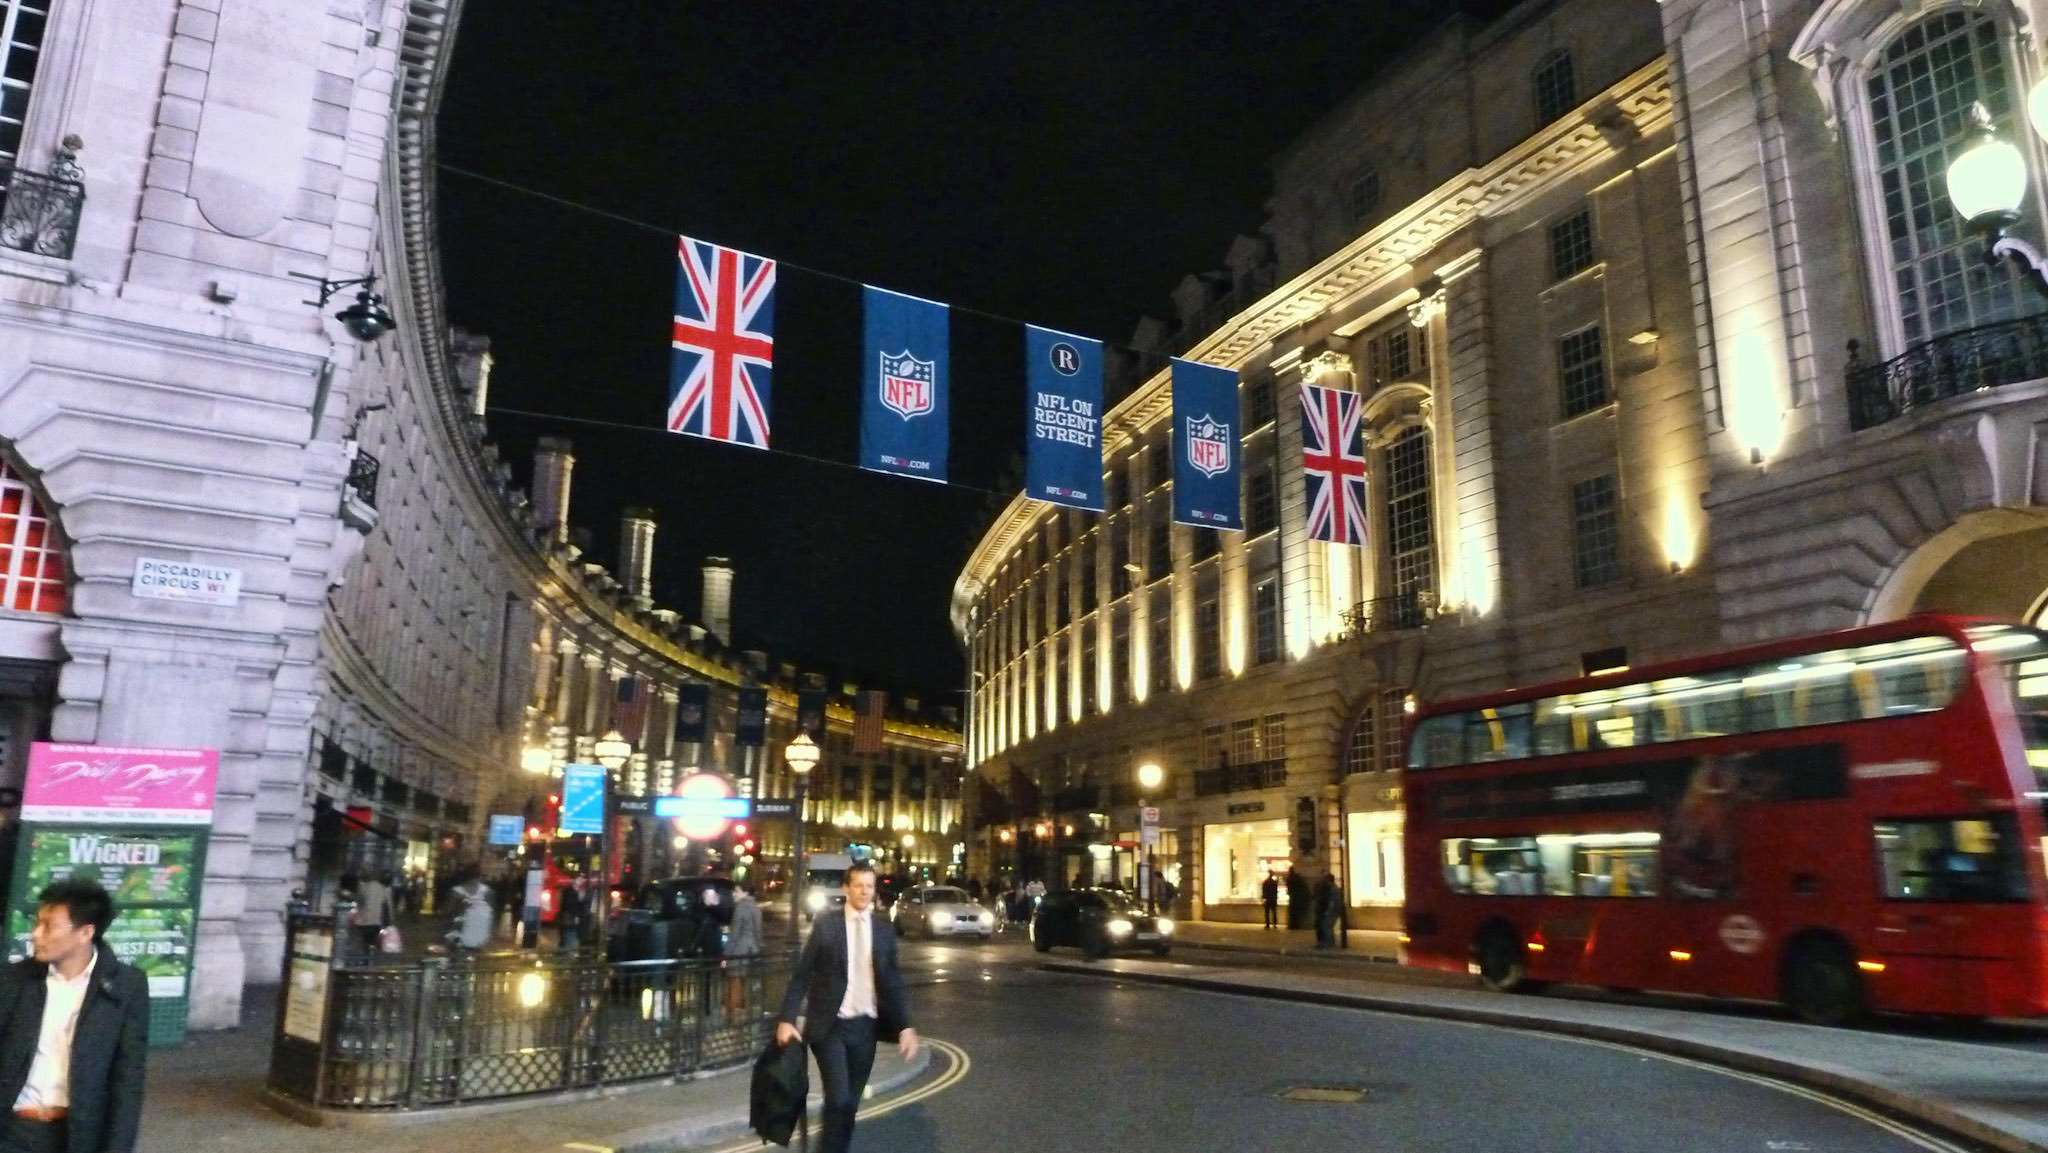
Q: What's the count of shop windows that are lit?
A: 2